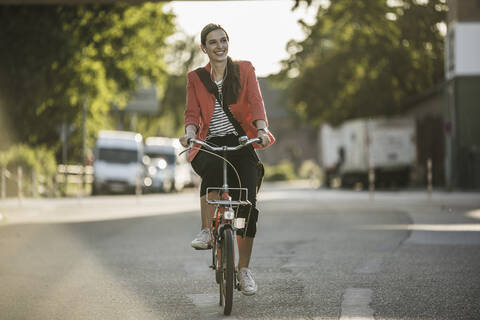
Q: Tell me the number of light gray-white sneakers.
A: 2